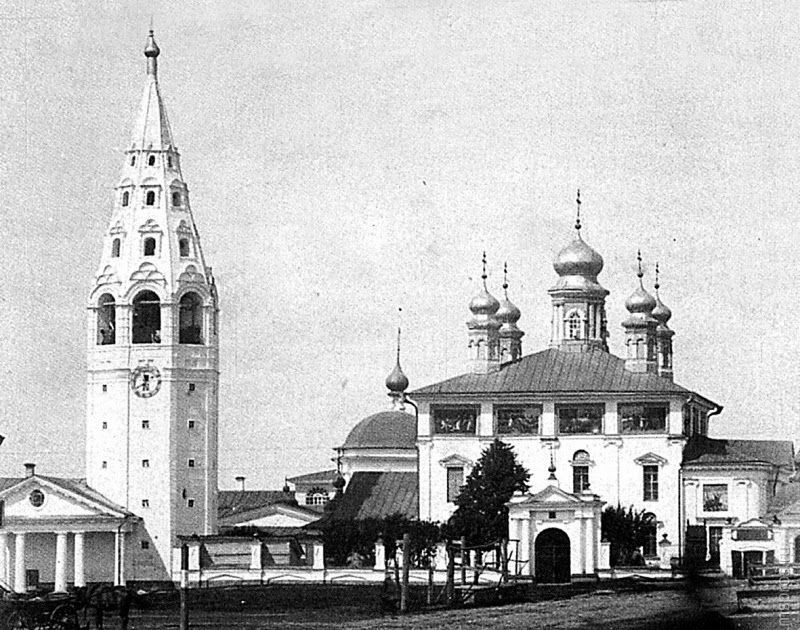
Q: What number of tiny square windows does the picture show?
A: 11